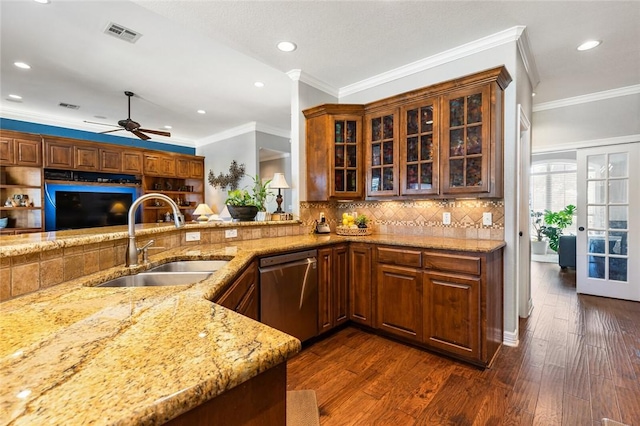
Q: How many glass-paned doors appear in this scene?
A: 5